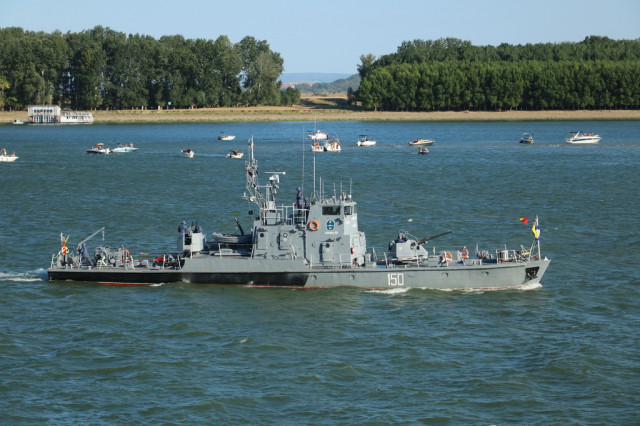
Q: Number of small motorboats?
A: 14